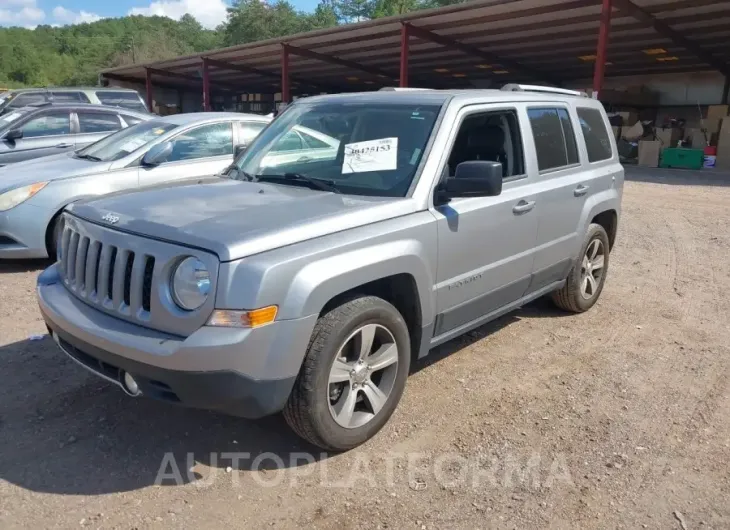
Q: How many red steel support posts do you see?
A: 5